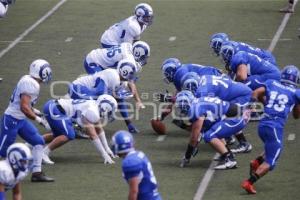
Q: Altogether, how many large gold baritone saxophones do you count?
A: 0